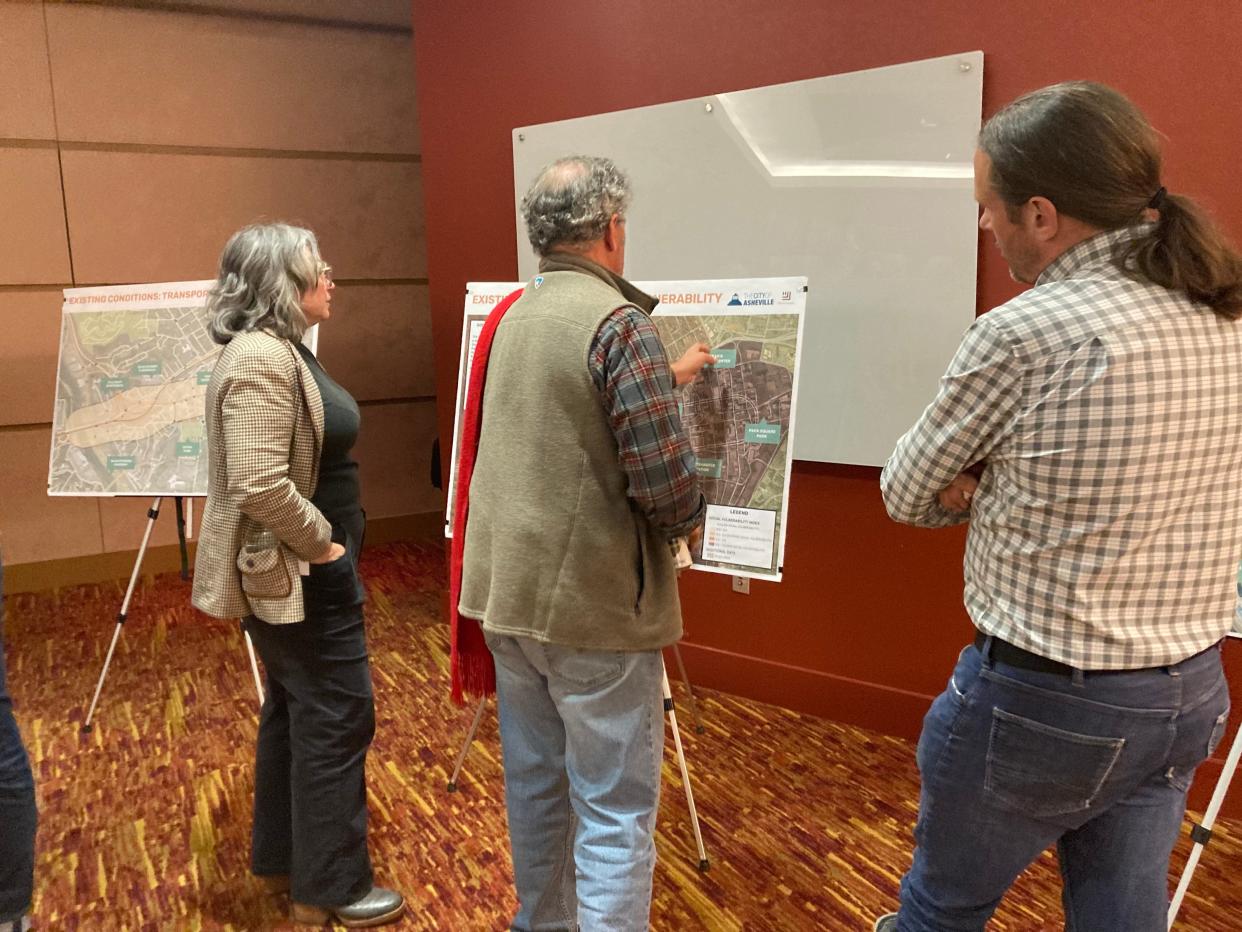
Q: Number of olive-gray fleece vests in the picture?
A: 1